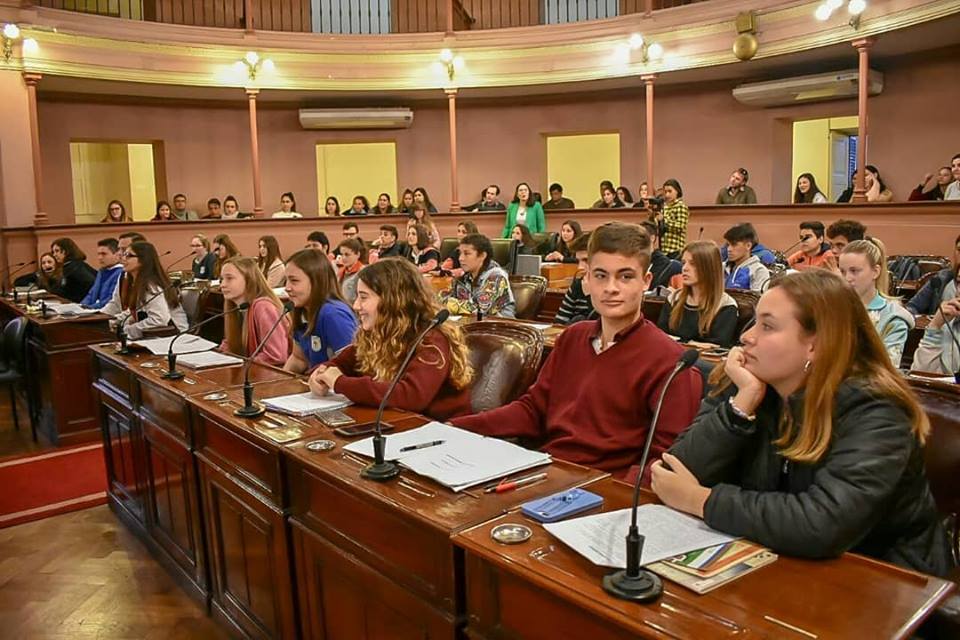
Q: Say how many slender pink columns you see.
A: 5